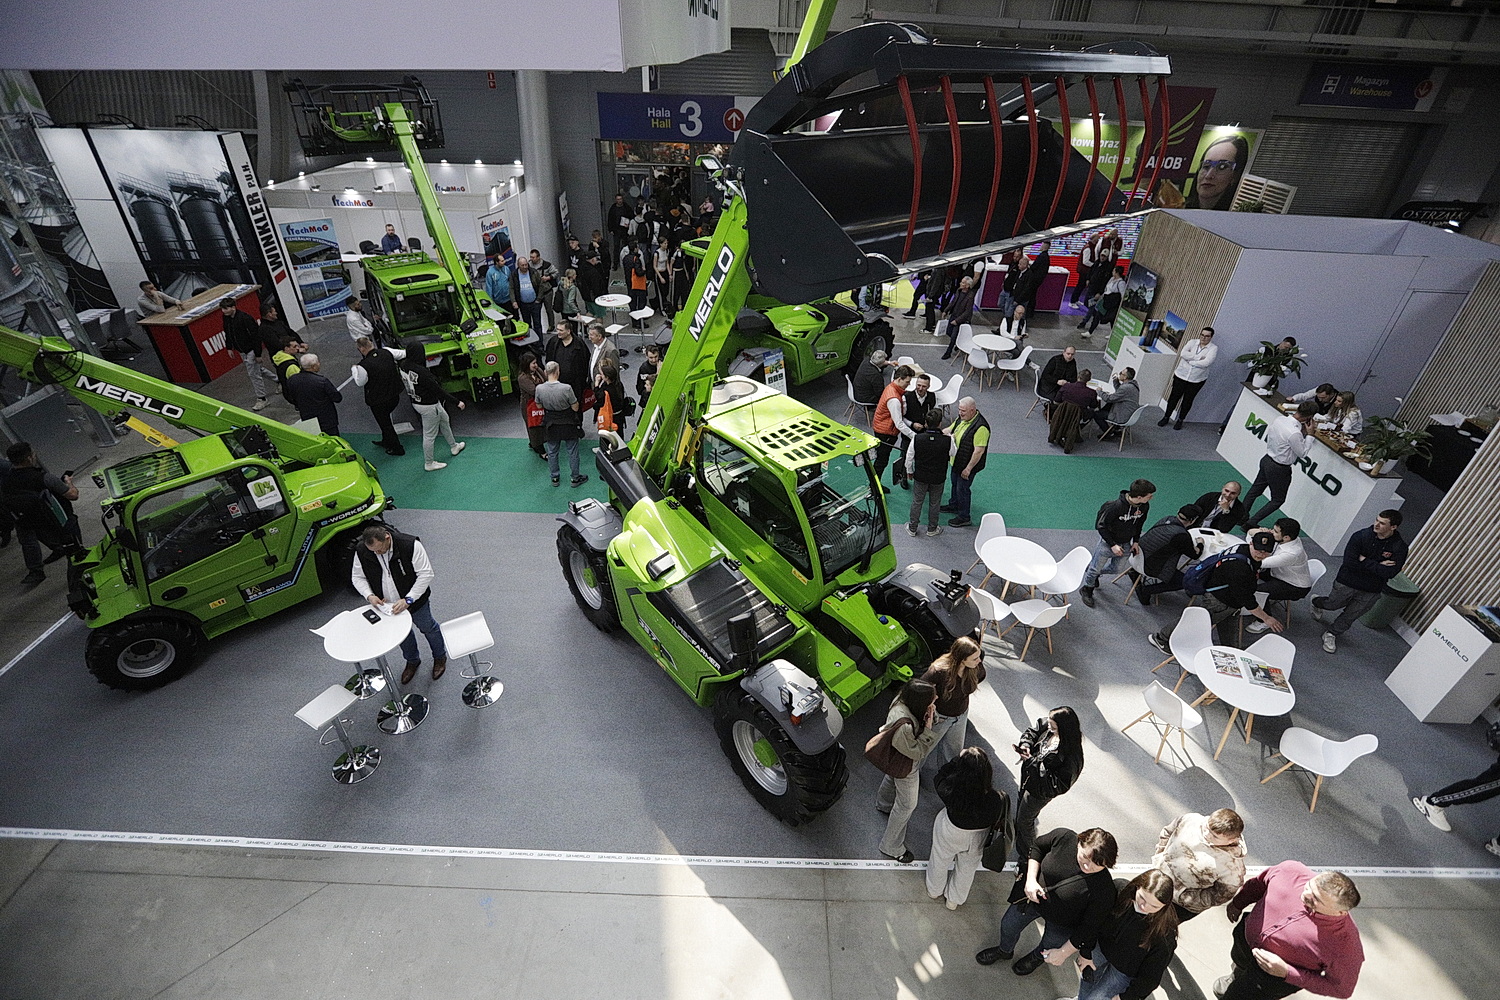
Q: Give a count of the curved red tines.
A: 9